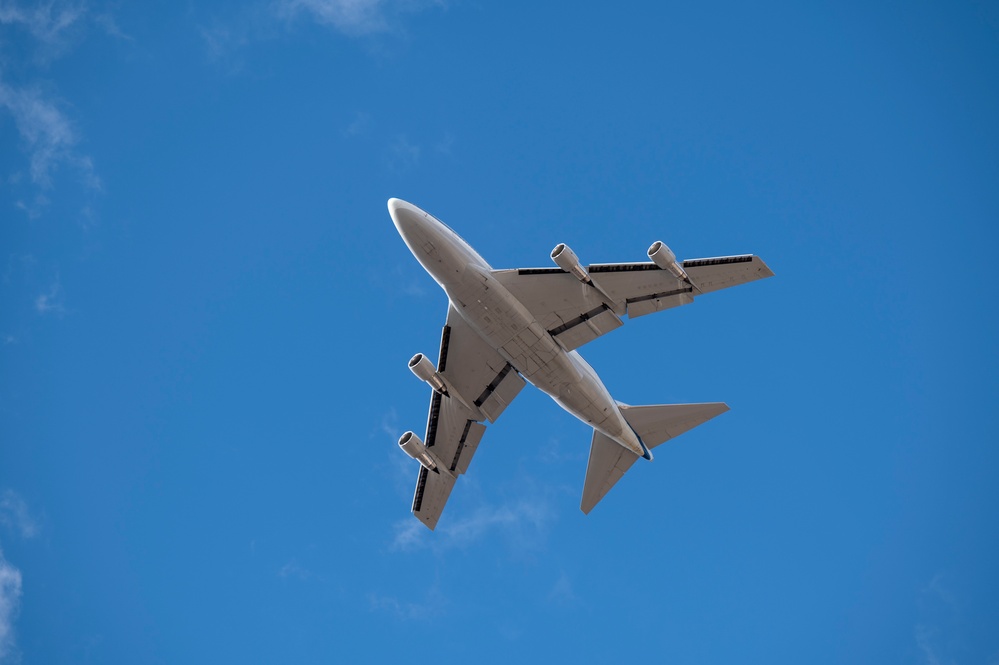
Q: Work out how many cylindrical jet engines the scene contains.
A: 4